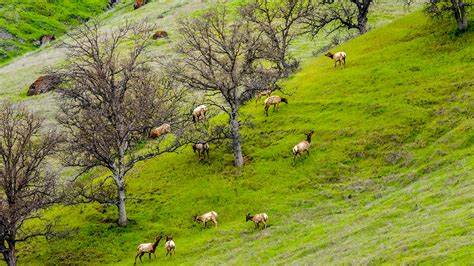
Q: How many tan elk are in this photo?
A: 11